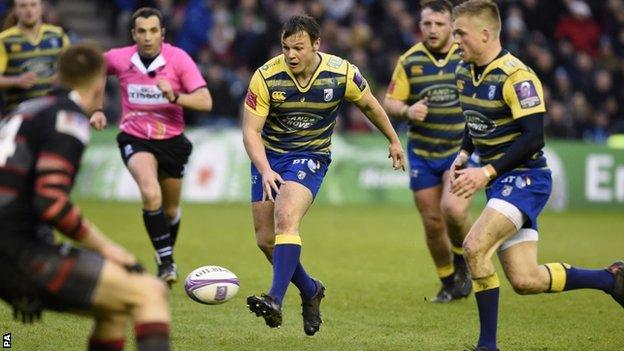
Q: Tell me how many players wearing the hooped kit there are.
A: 4